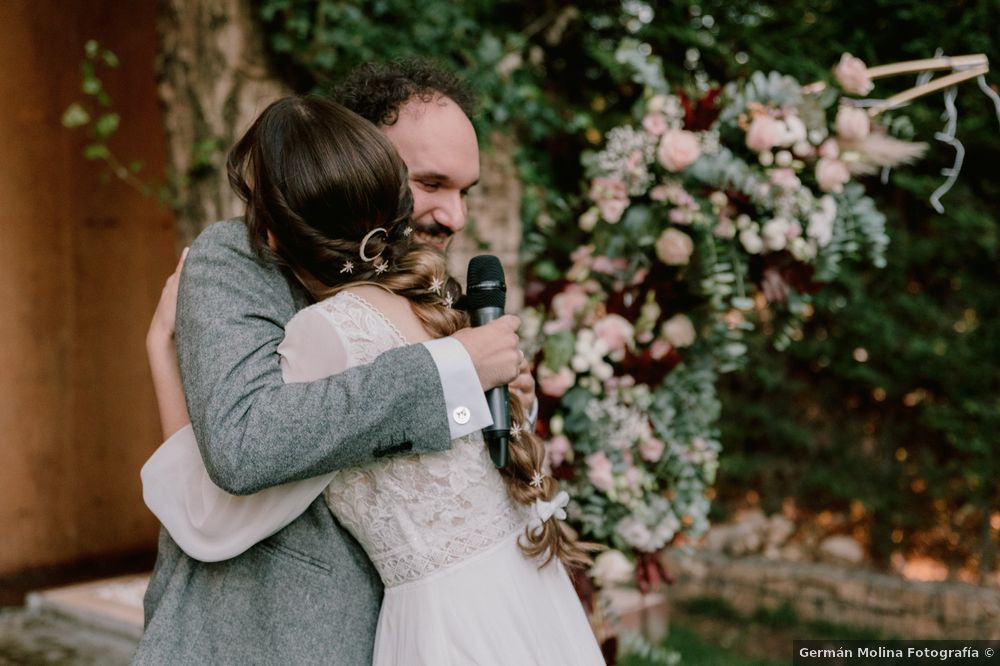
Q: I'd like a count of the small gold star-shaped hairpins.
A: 7